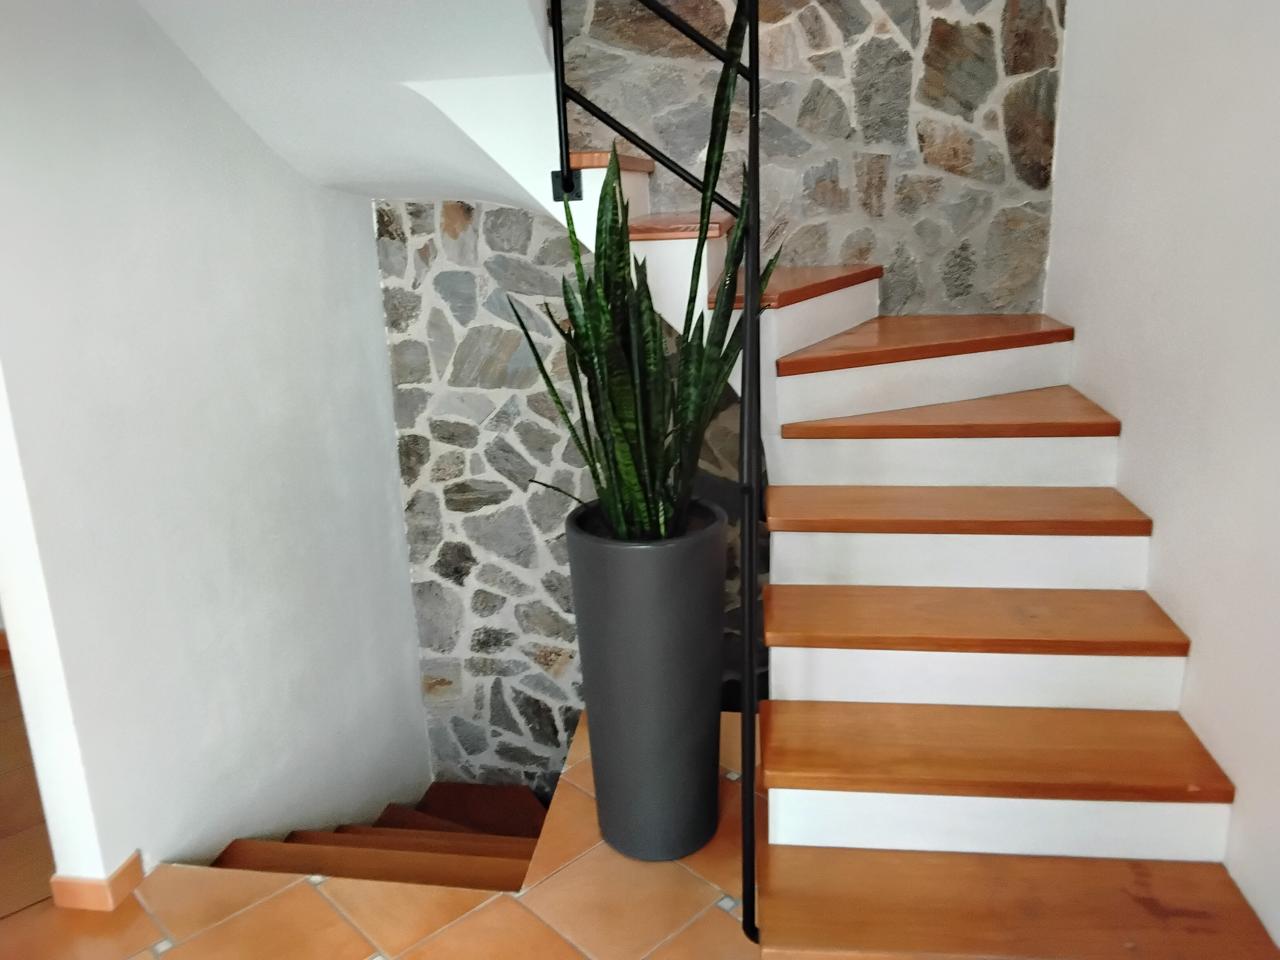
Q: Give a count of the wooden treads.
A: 14